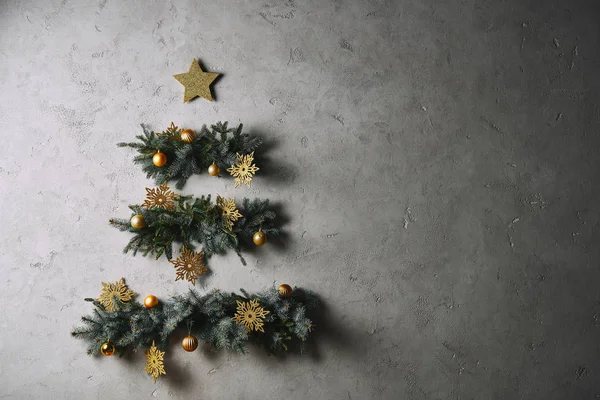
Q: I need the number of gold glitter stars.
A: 1